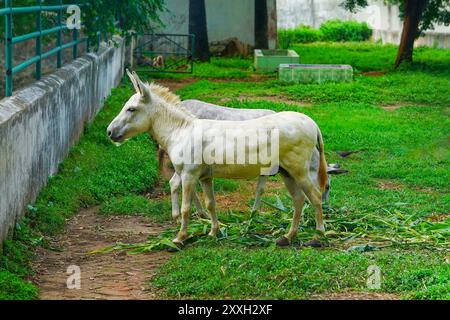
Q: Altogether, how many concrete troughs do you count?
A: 2